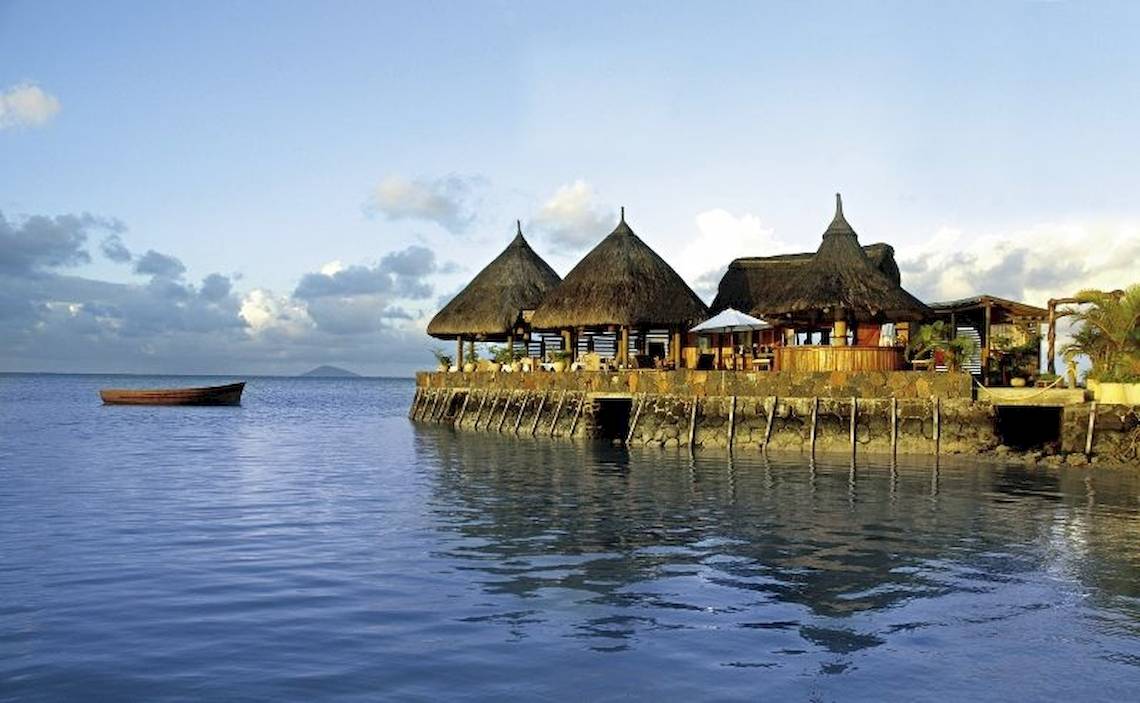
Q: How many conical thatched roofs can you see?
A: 3